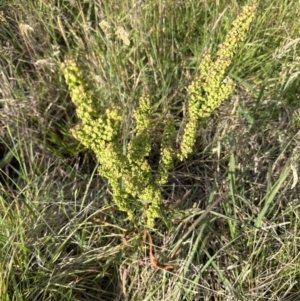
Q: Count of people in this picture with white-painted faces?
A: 0